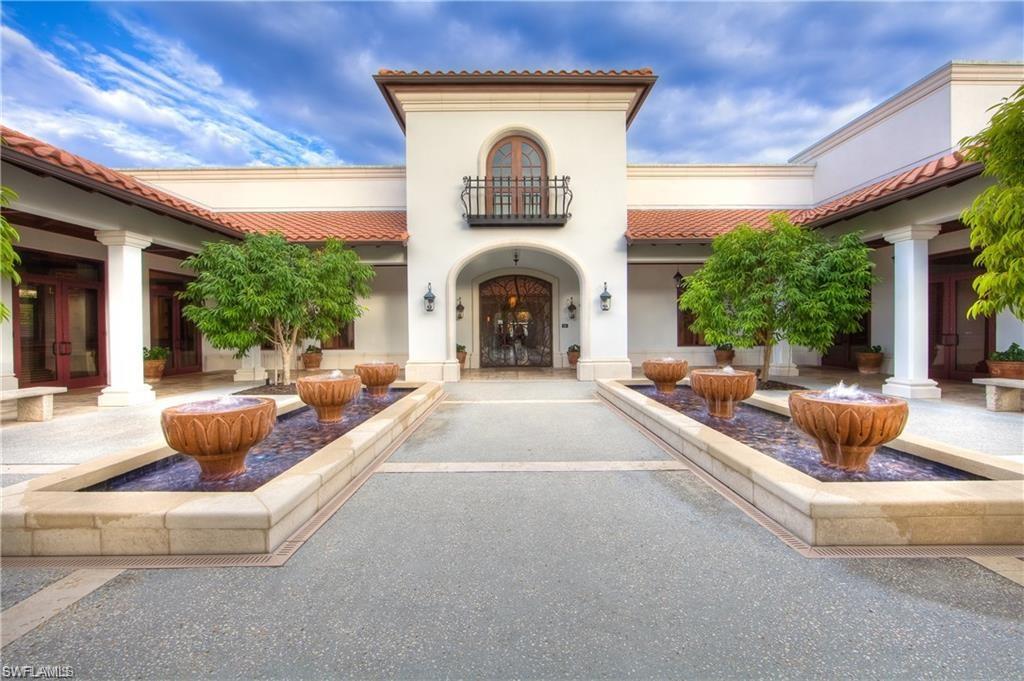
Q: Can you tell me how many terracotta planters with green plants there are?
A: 7